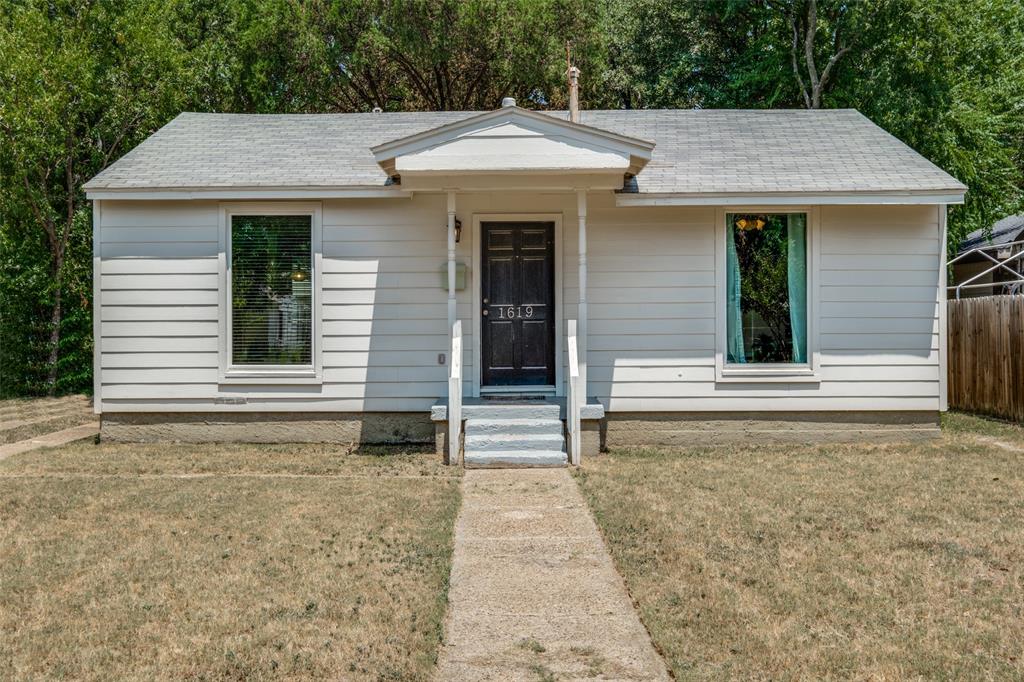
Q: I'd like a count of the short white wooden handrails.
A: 2